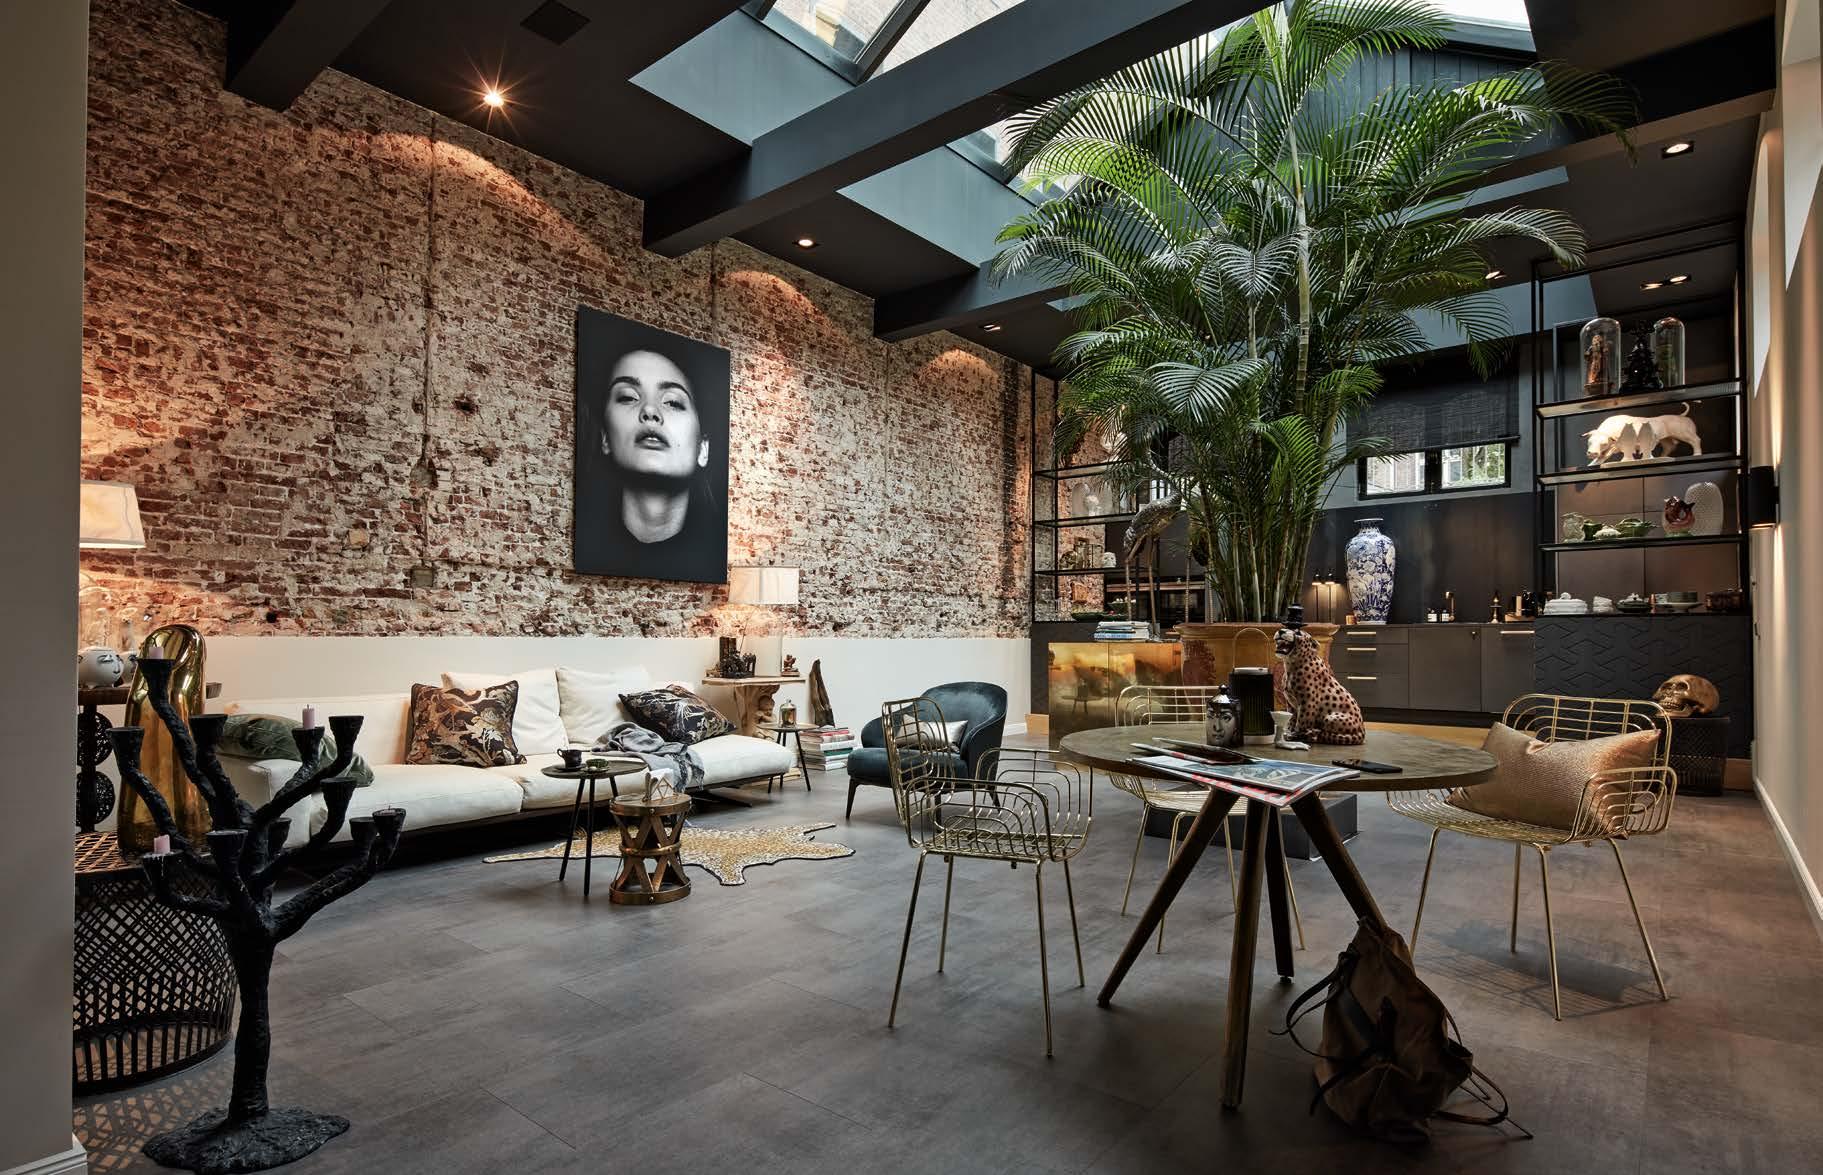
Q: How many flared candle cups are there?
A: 11